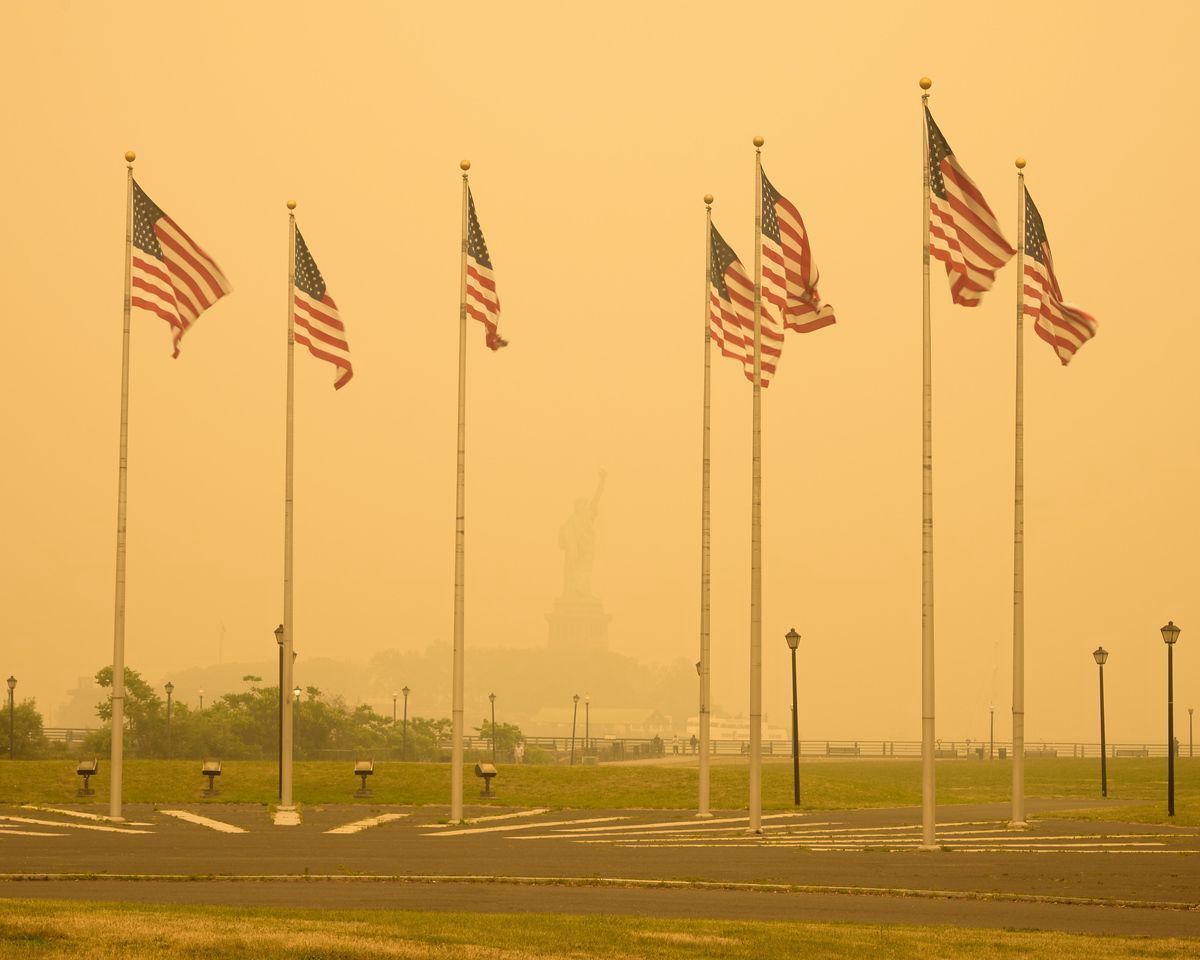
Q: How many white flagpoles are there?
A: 7